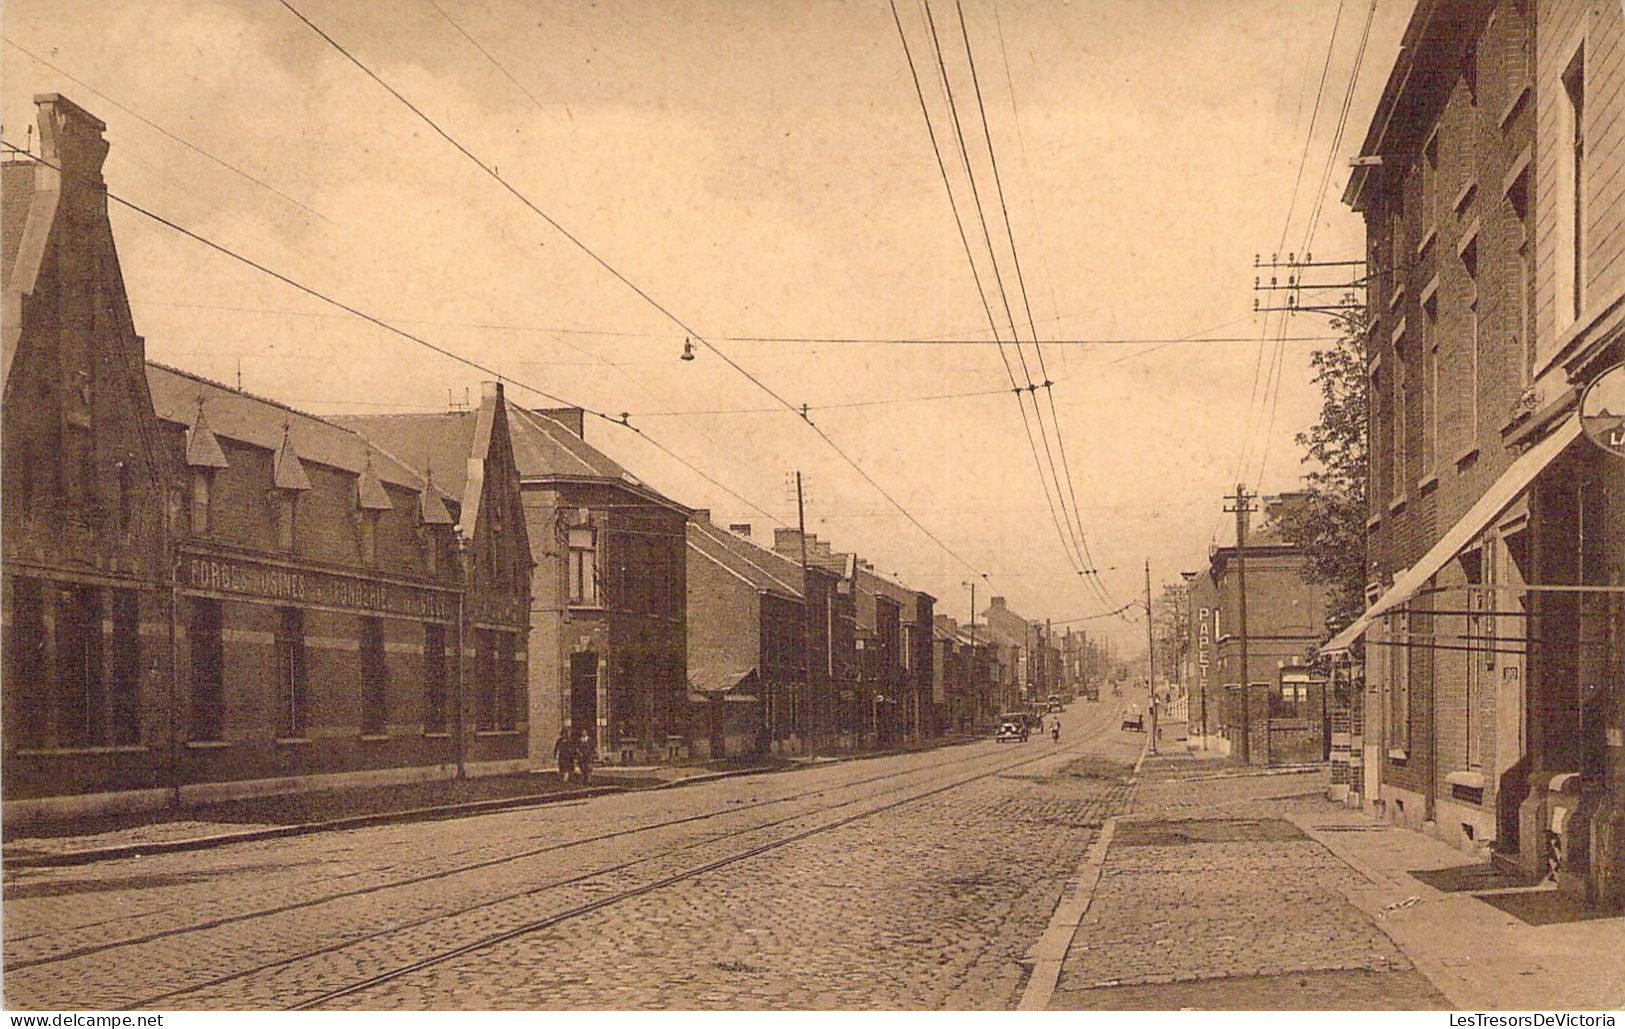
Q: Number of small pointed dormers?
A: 4